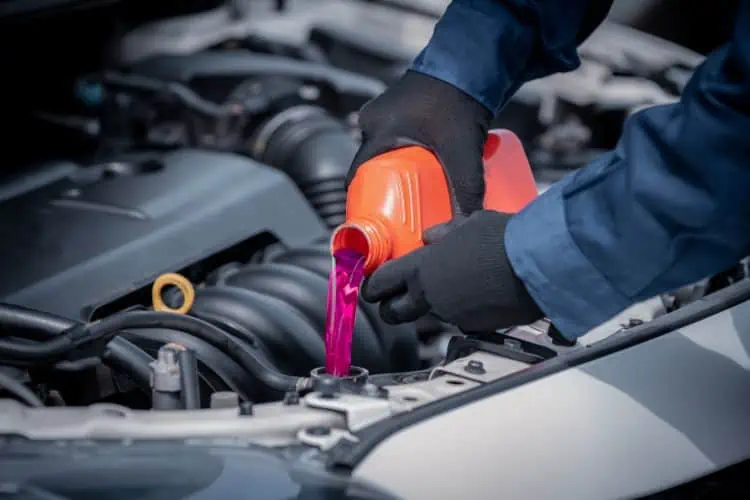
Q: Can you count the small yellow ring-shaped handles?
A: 1